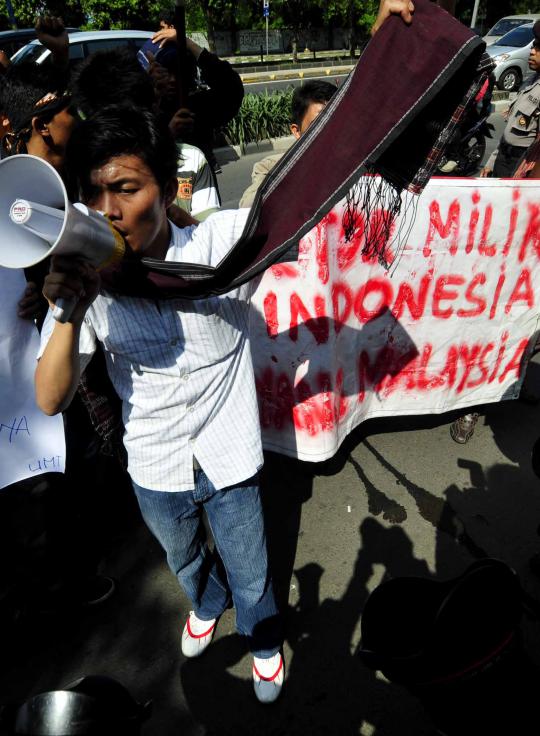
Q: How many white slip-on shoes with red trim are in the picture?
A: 2